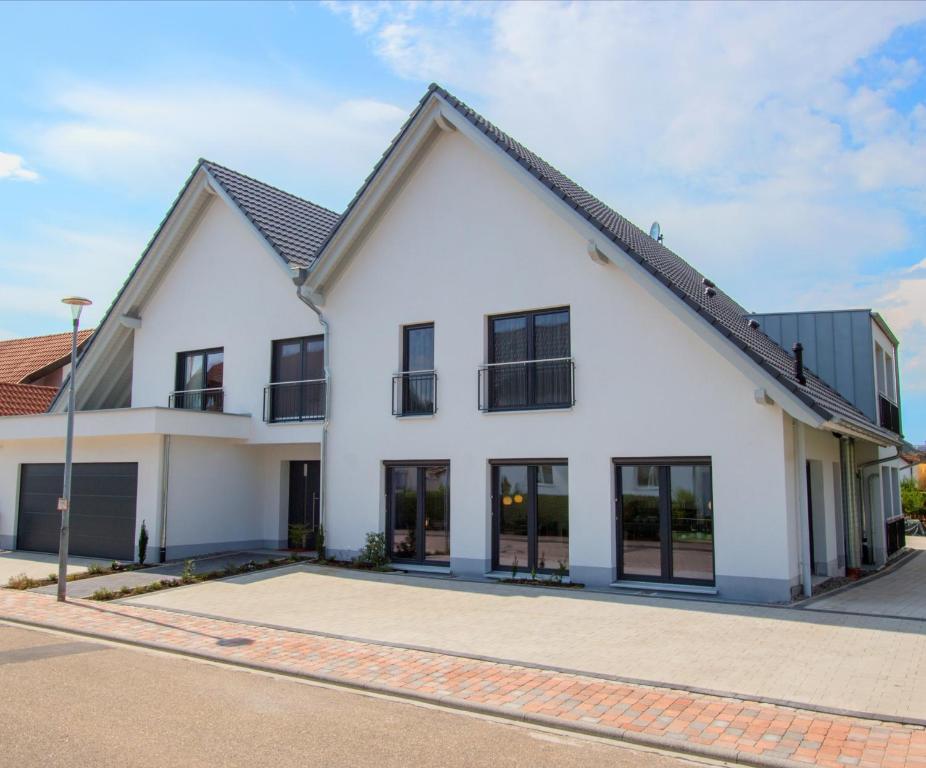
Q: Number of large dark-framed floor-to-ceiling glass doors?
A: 3